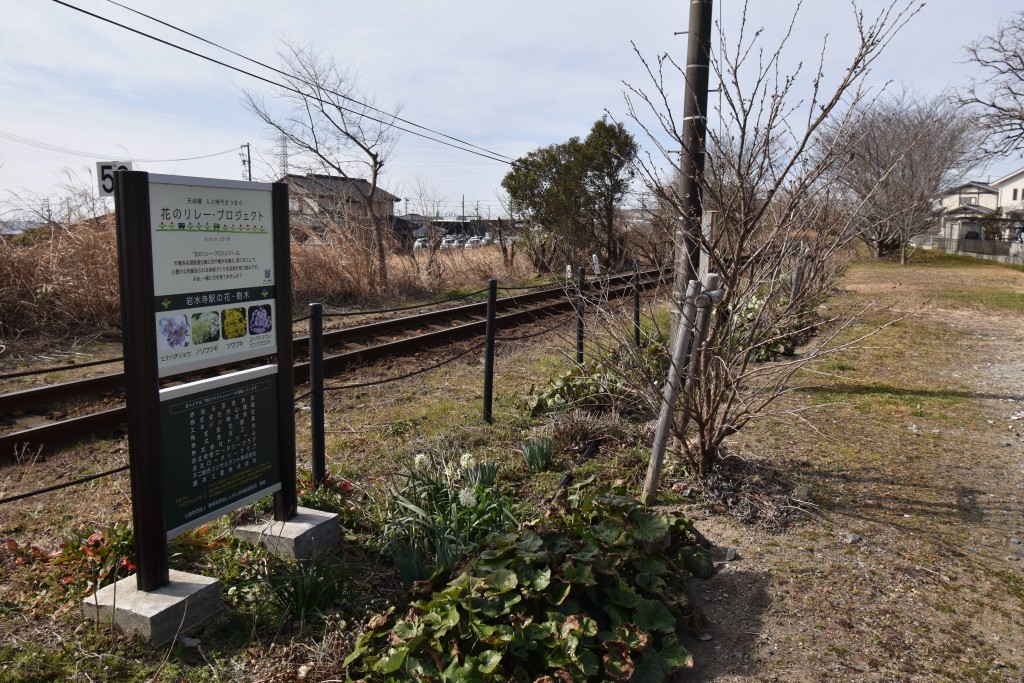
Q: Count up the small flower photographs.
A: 4